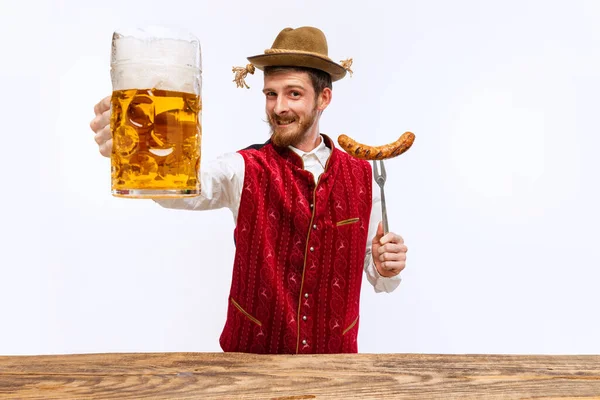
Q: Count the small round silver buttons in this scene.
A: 6